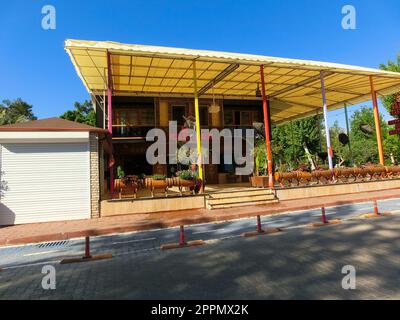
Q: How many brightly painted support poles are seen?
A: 5